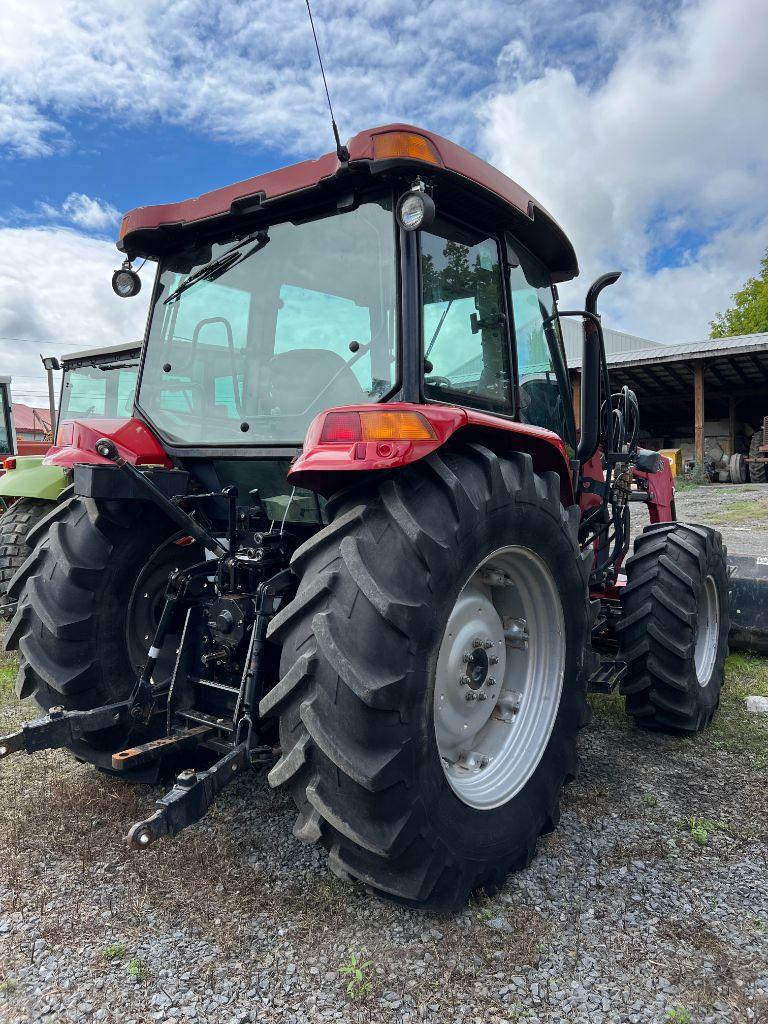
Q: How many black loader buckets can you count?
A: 1